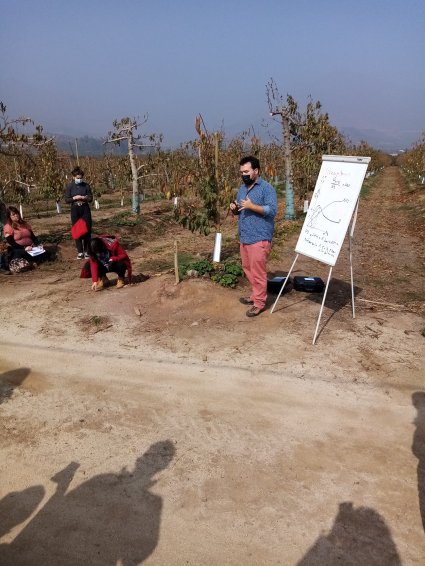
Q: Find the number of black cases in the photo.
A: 2